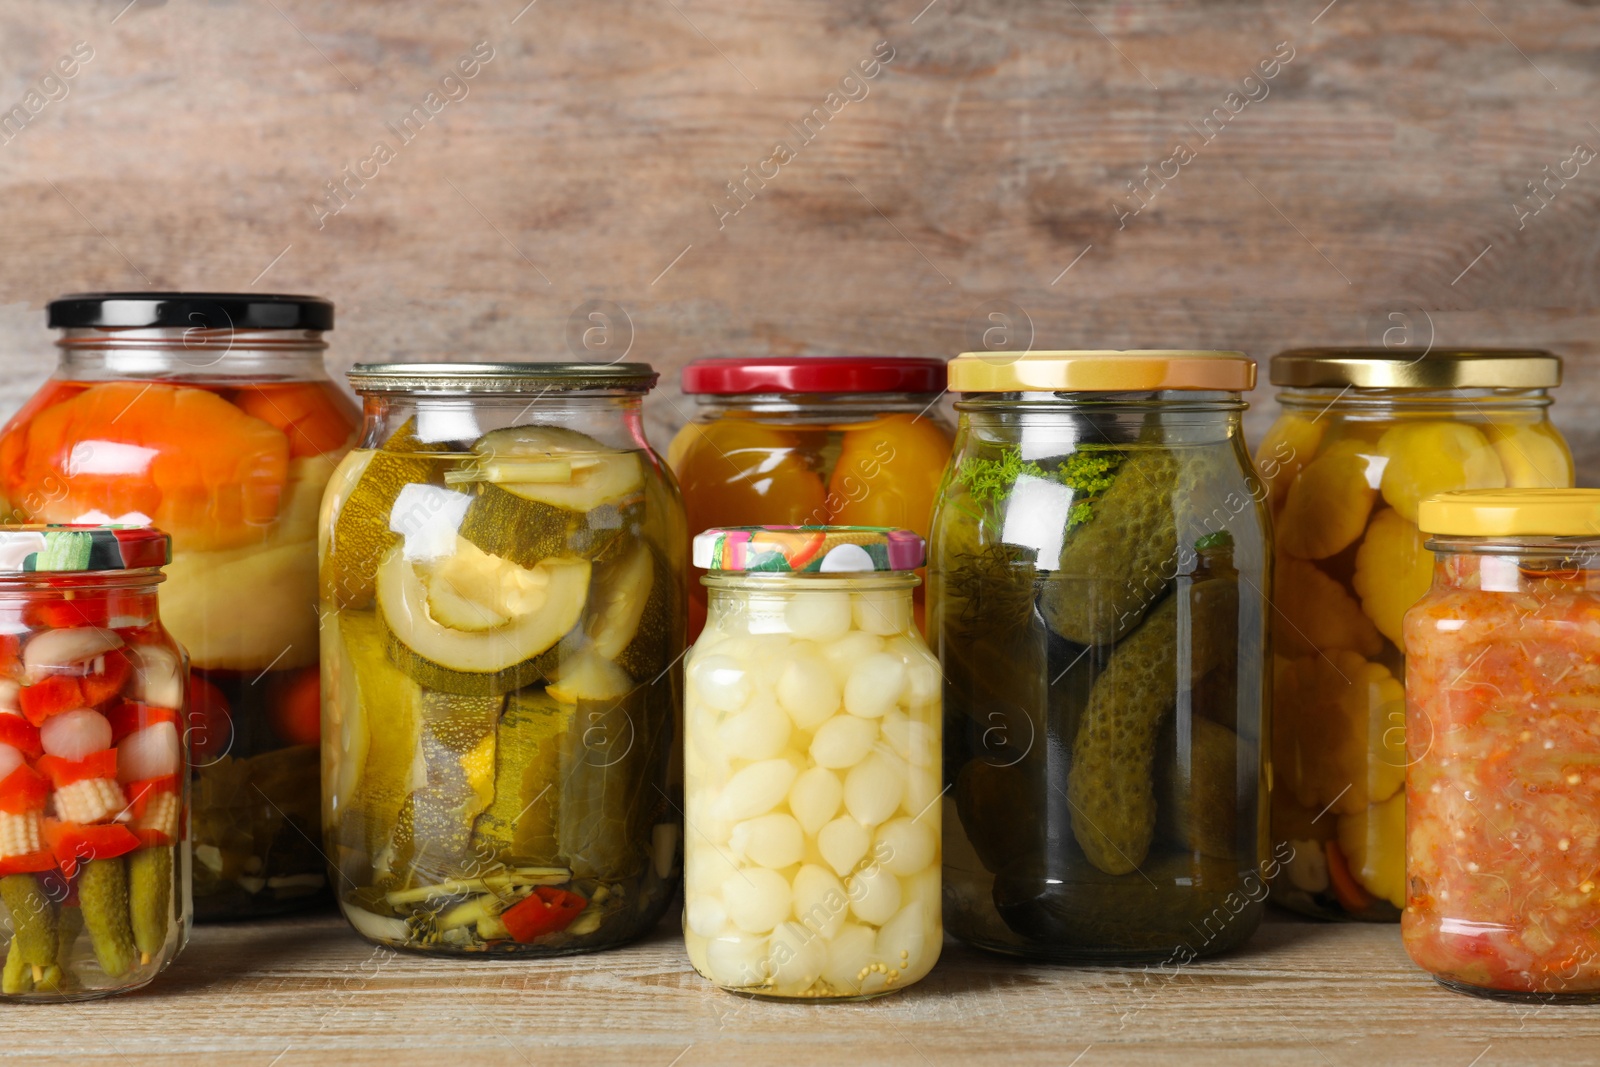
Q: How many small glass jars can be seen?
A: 3